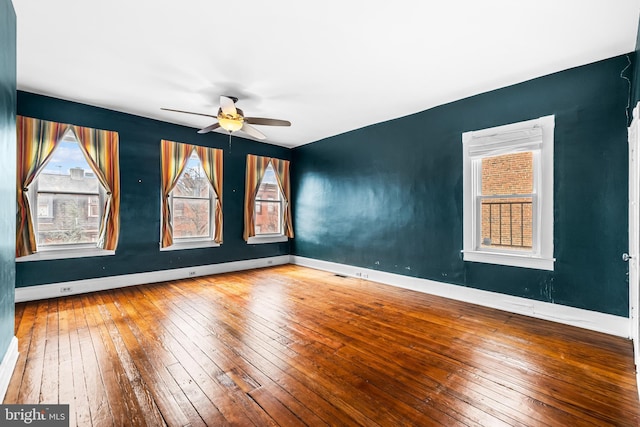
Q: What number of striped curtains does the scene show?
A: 6